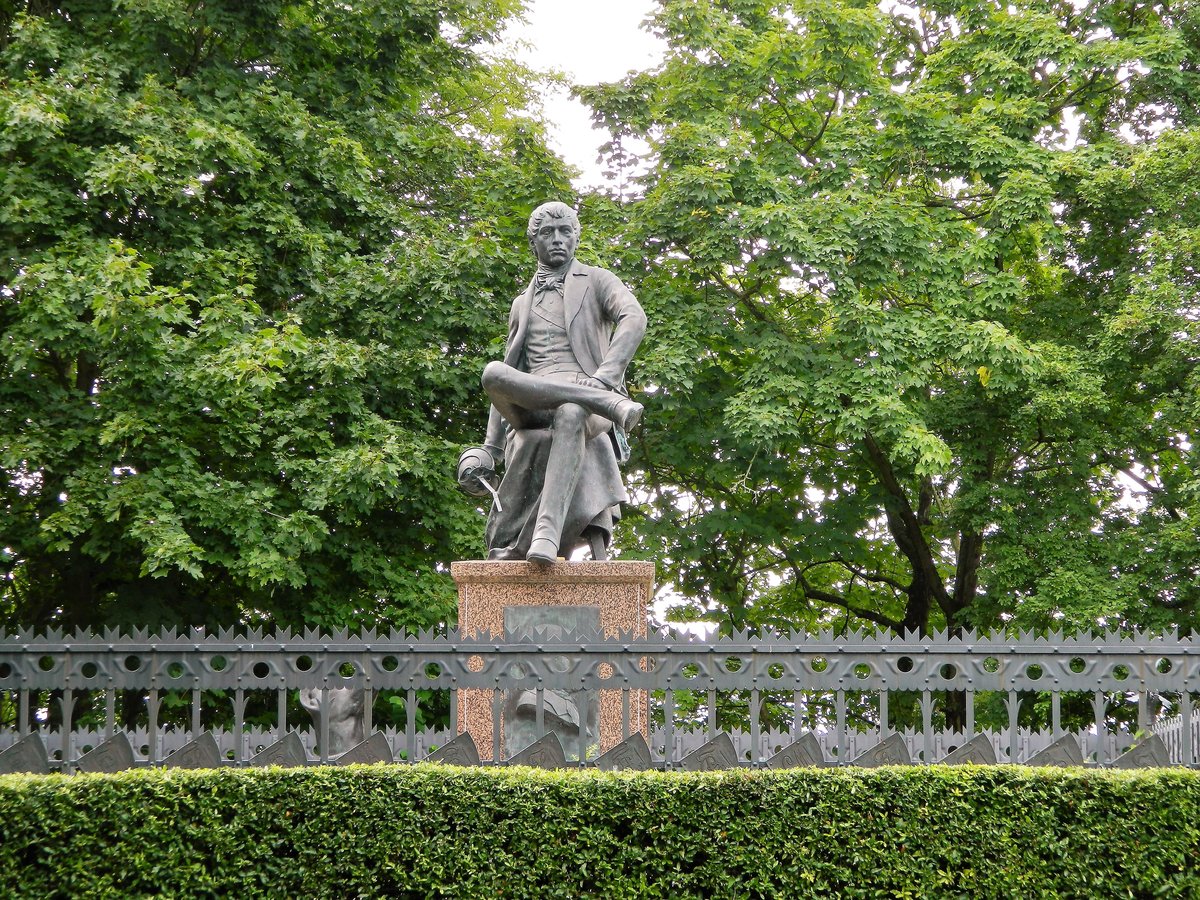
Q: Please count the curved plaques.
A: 14